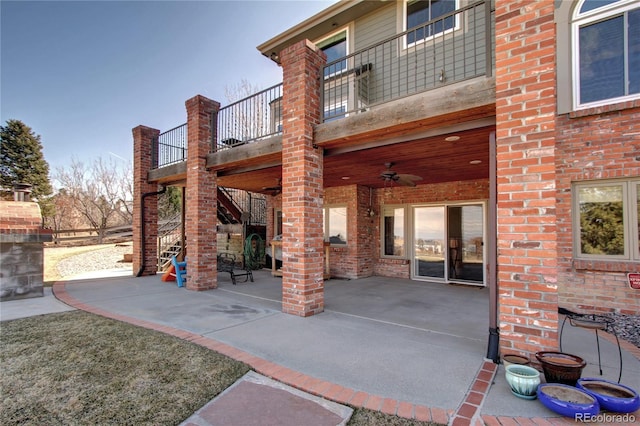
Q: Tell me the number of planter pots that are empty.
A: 5